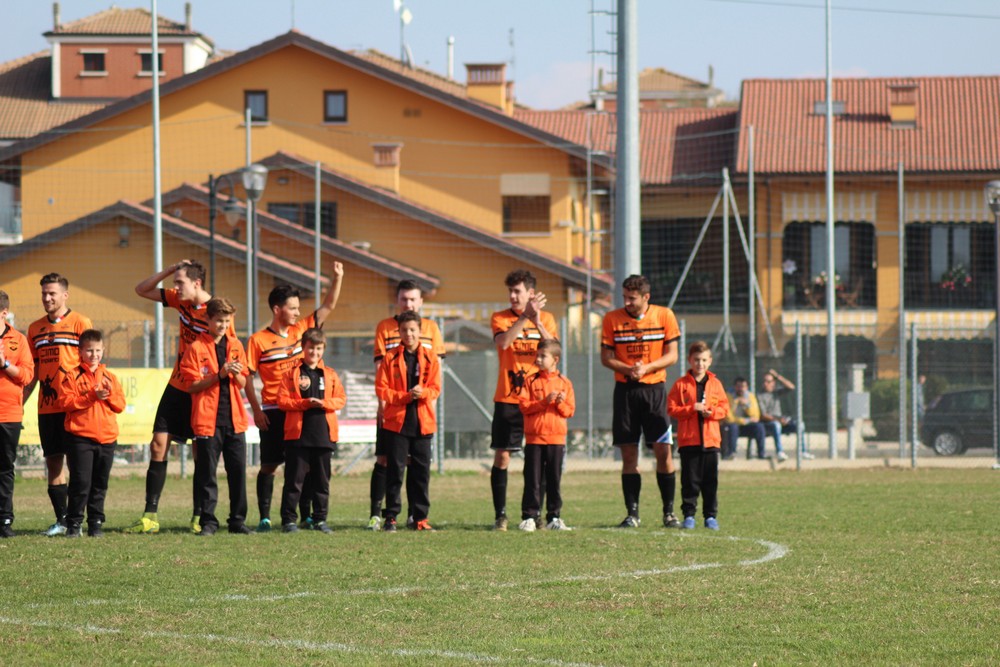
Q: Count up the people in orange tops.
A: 13